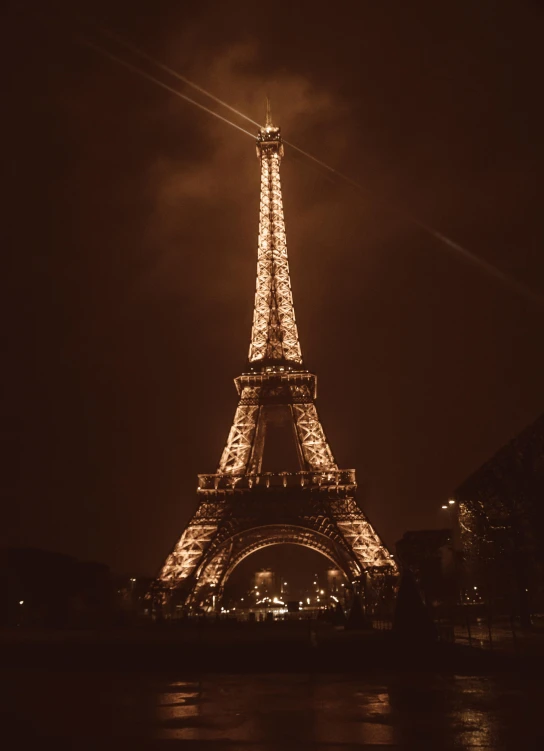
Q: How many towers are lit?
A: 1